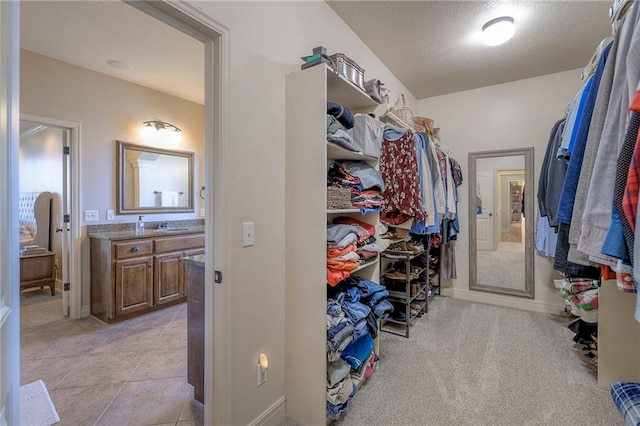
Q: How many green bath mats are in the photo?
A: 0